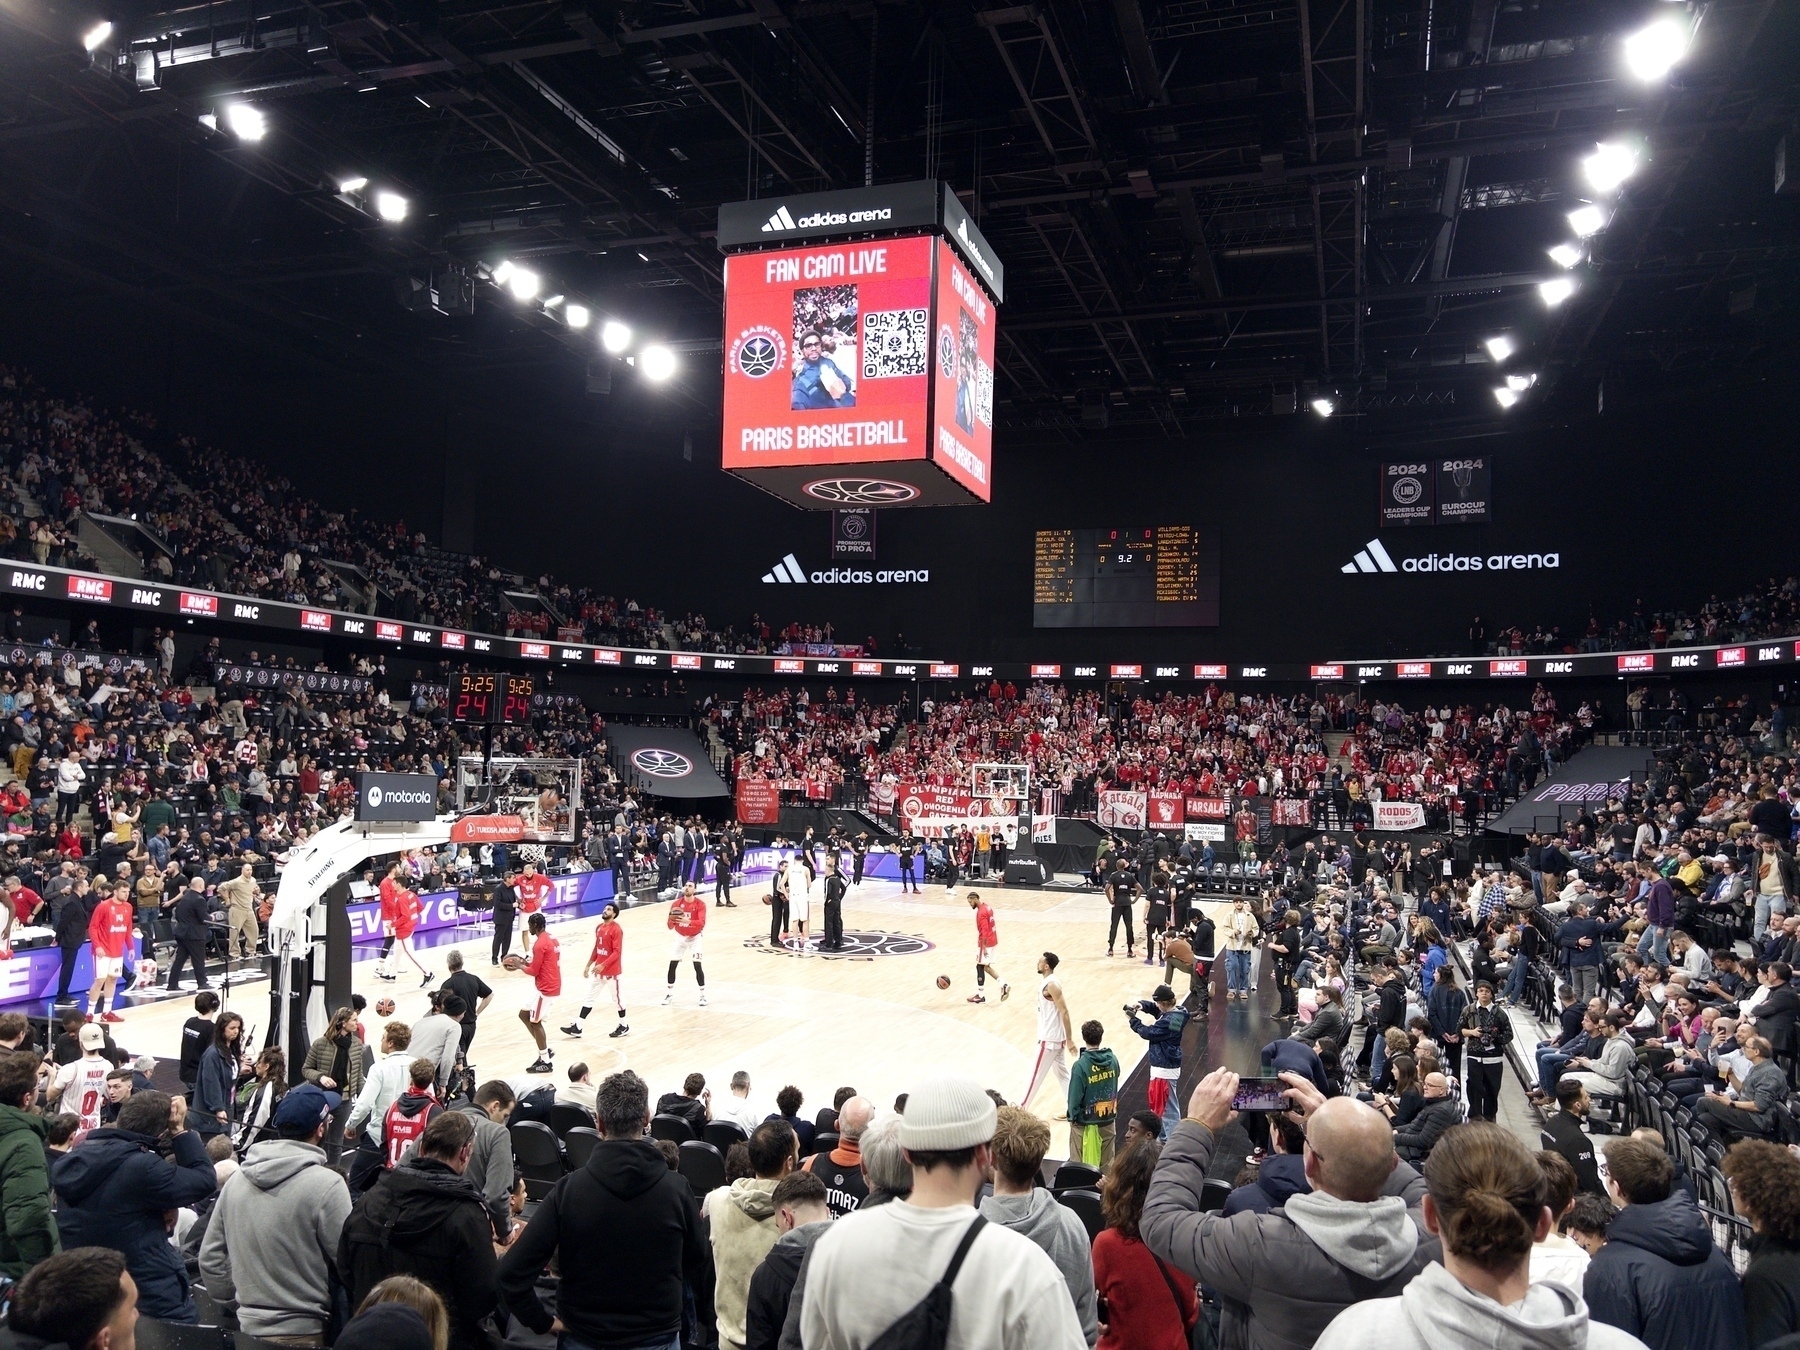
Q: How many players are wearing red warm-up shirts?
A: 8